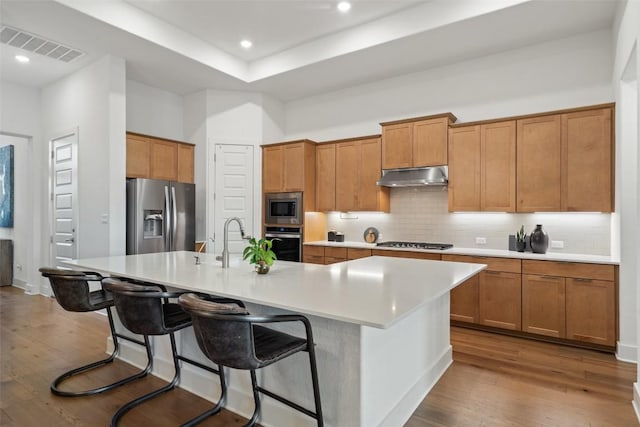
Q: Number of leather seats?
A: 3